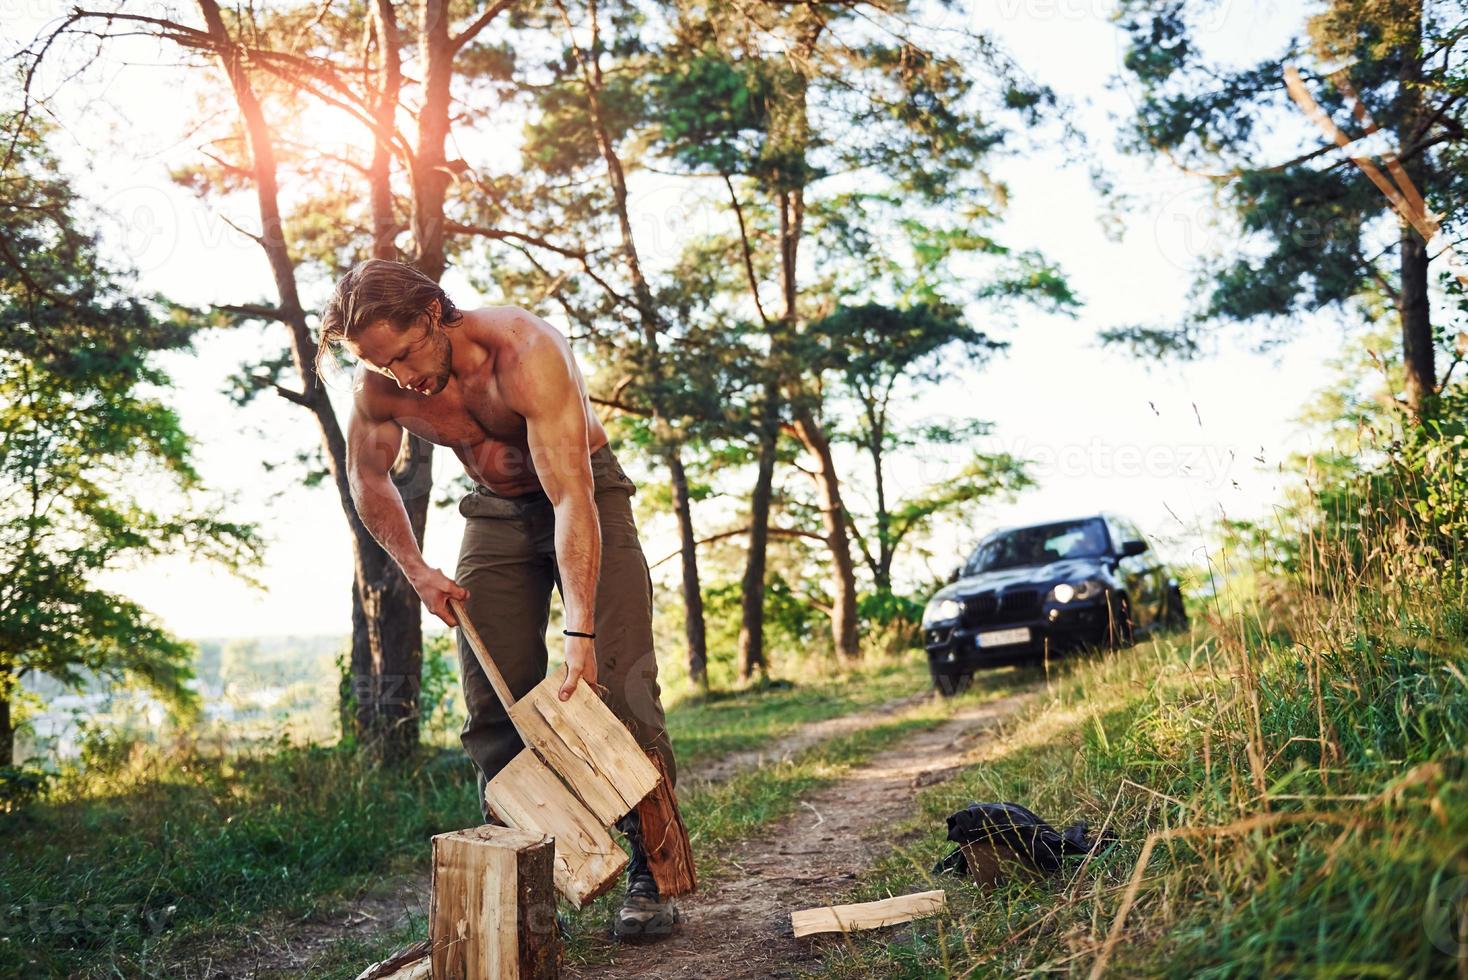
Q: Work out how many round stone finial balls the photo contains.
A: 0